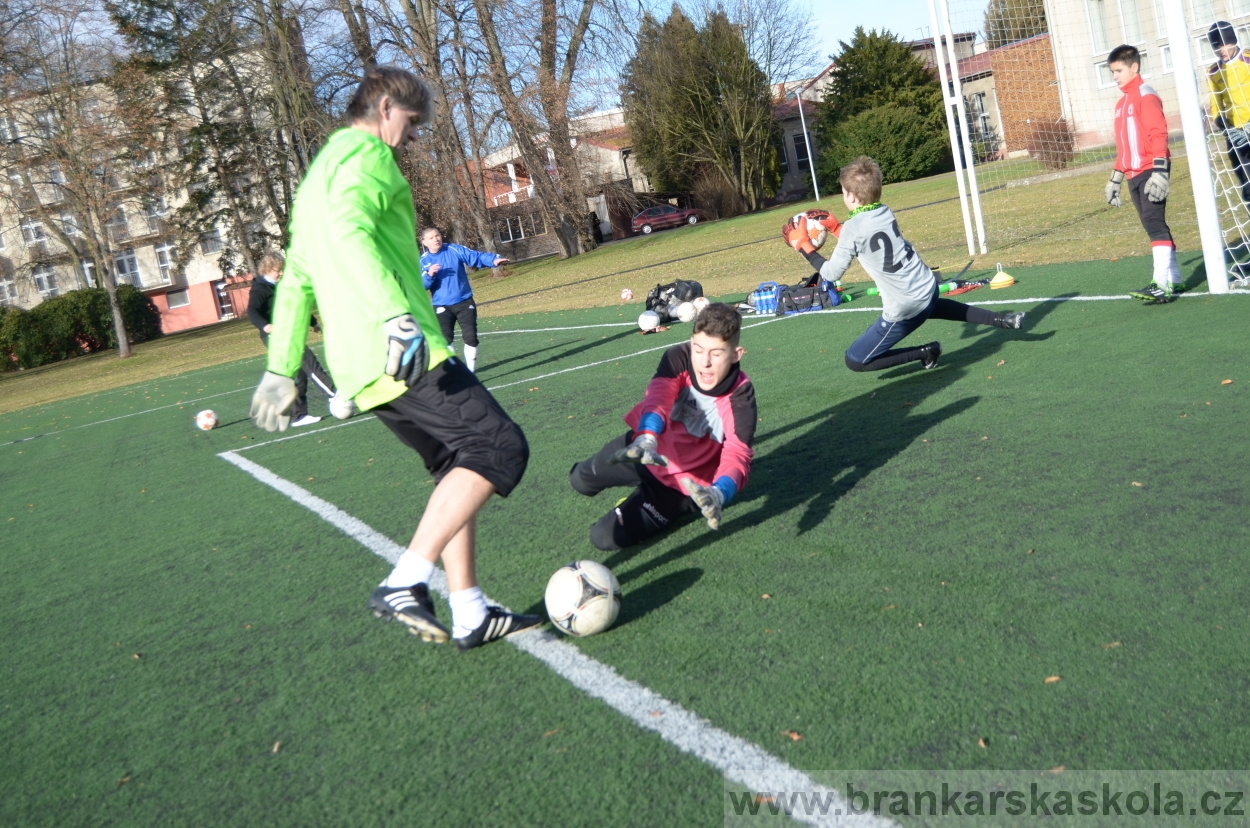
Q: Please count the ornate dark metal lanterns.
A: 0